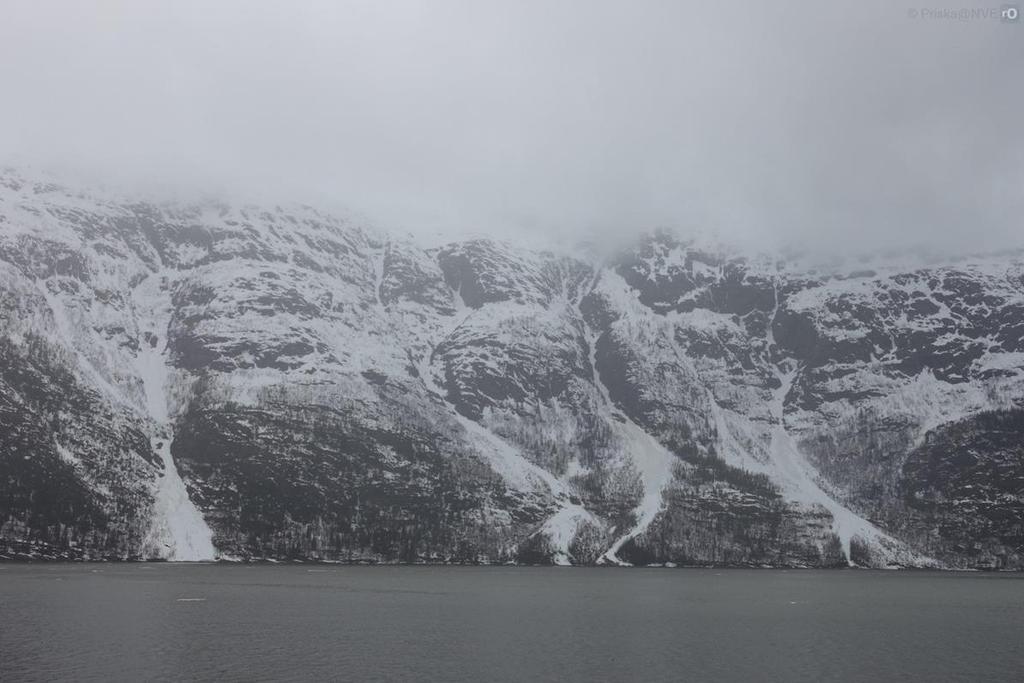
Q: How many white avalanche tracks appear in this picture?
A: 4